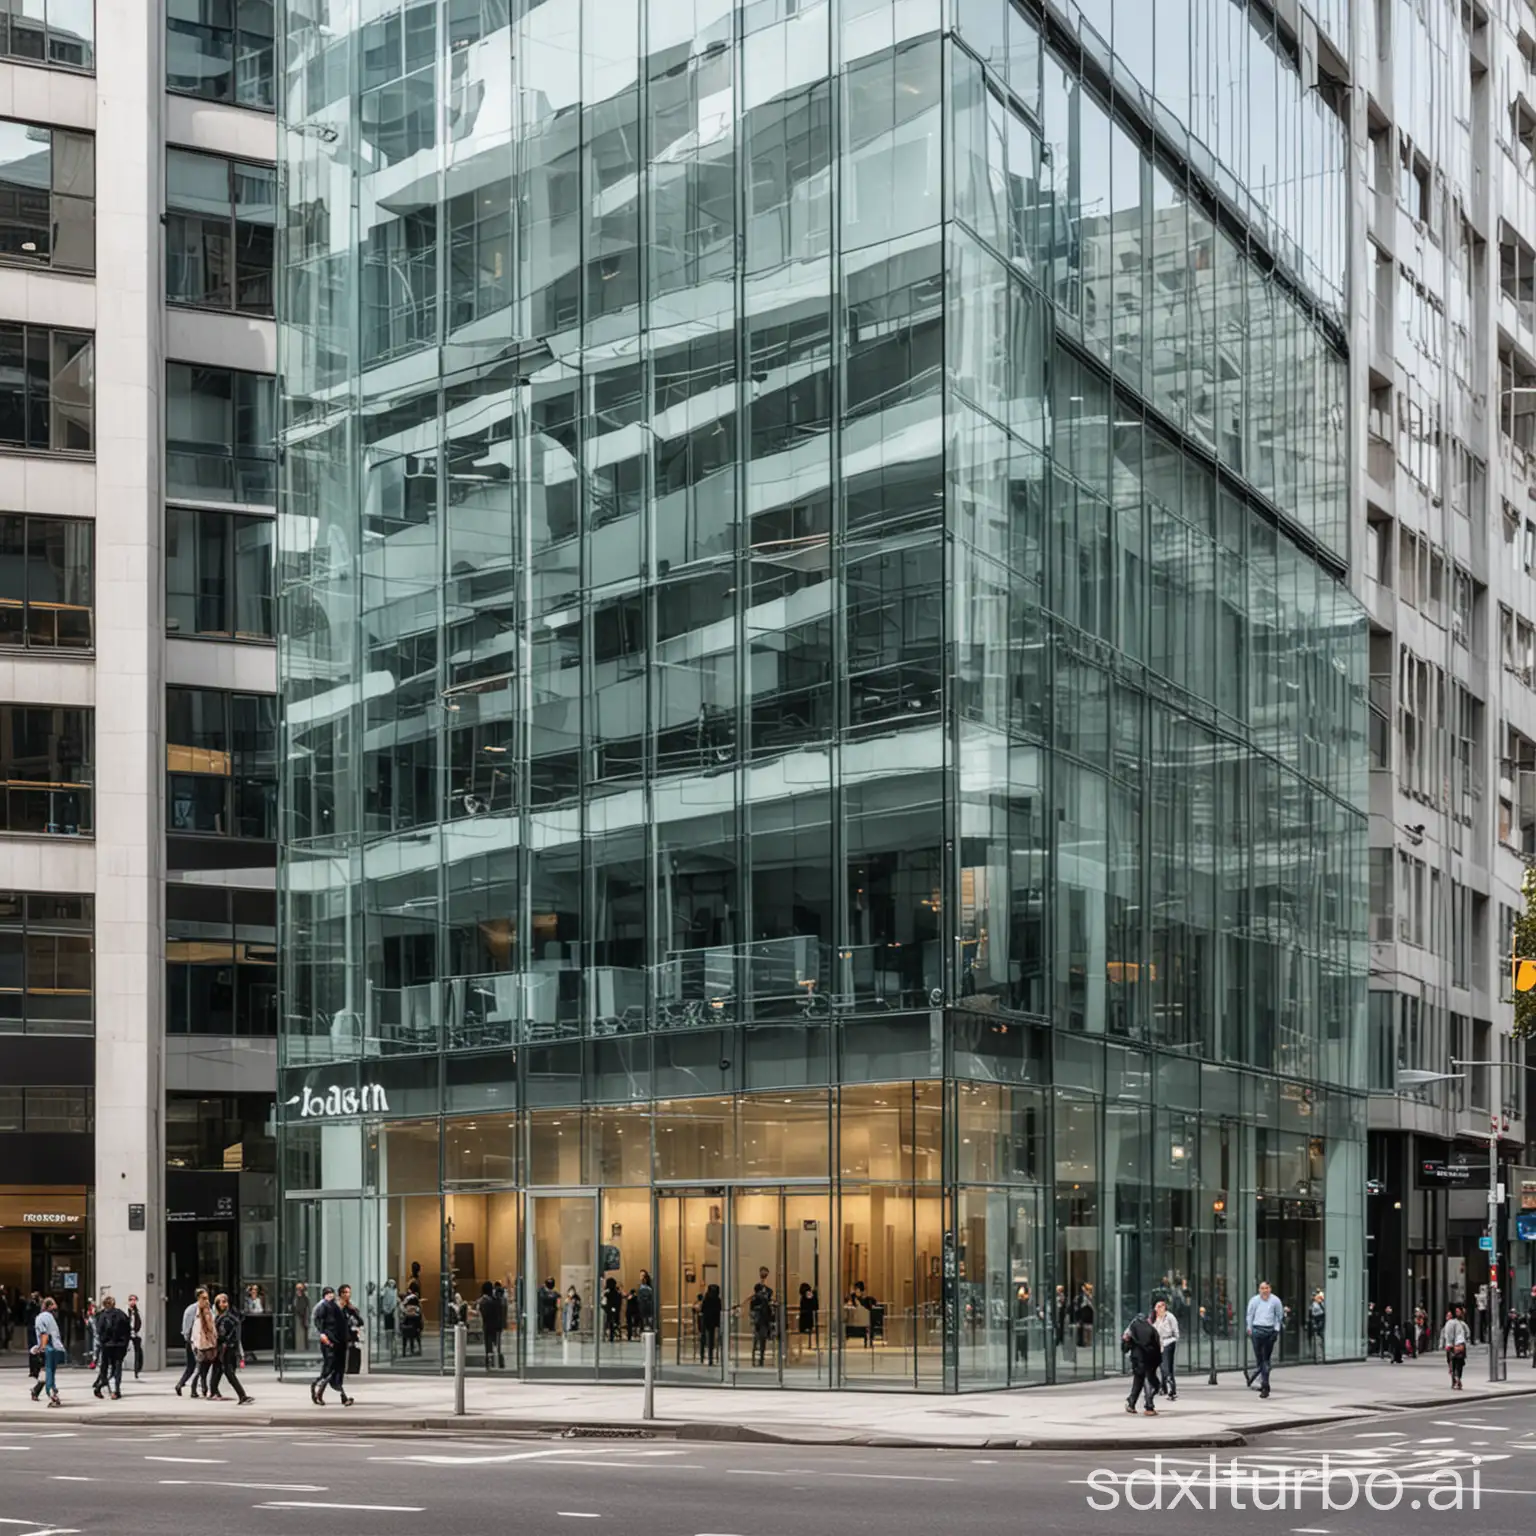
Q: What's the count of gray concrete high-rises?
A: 2